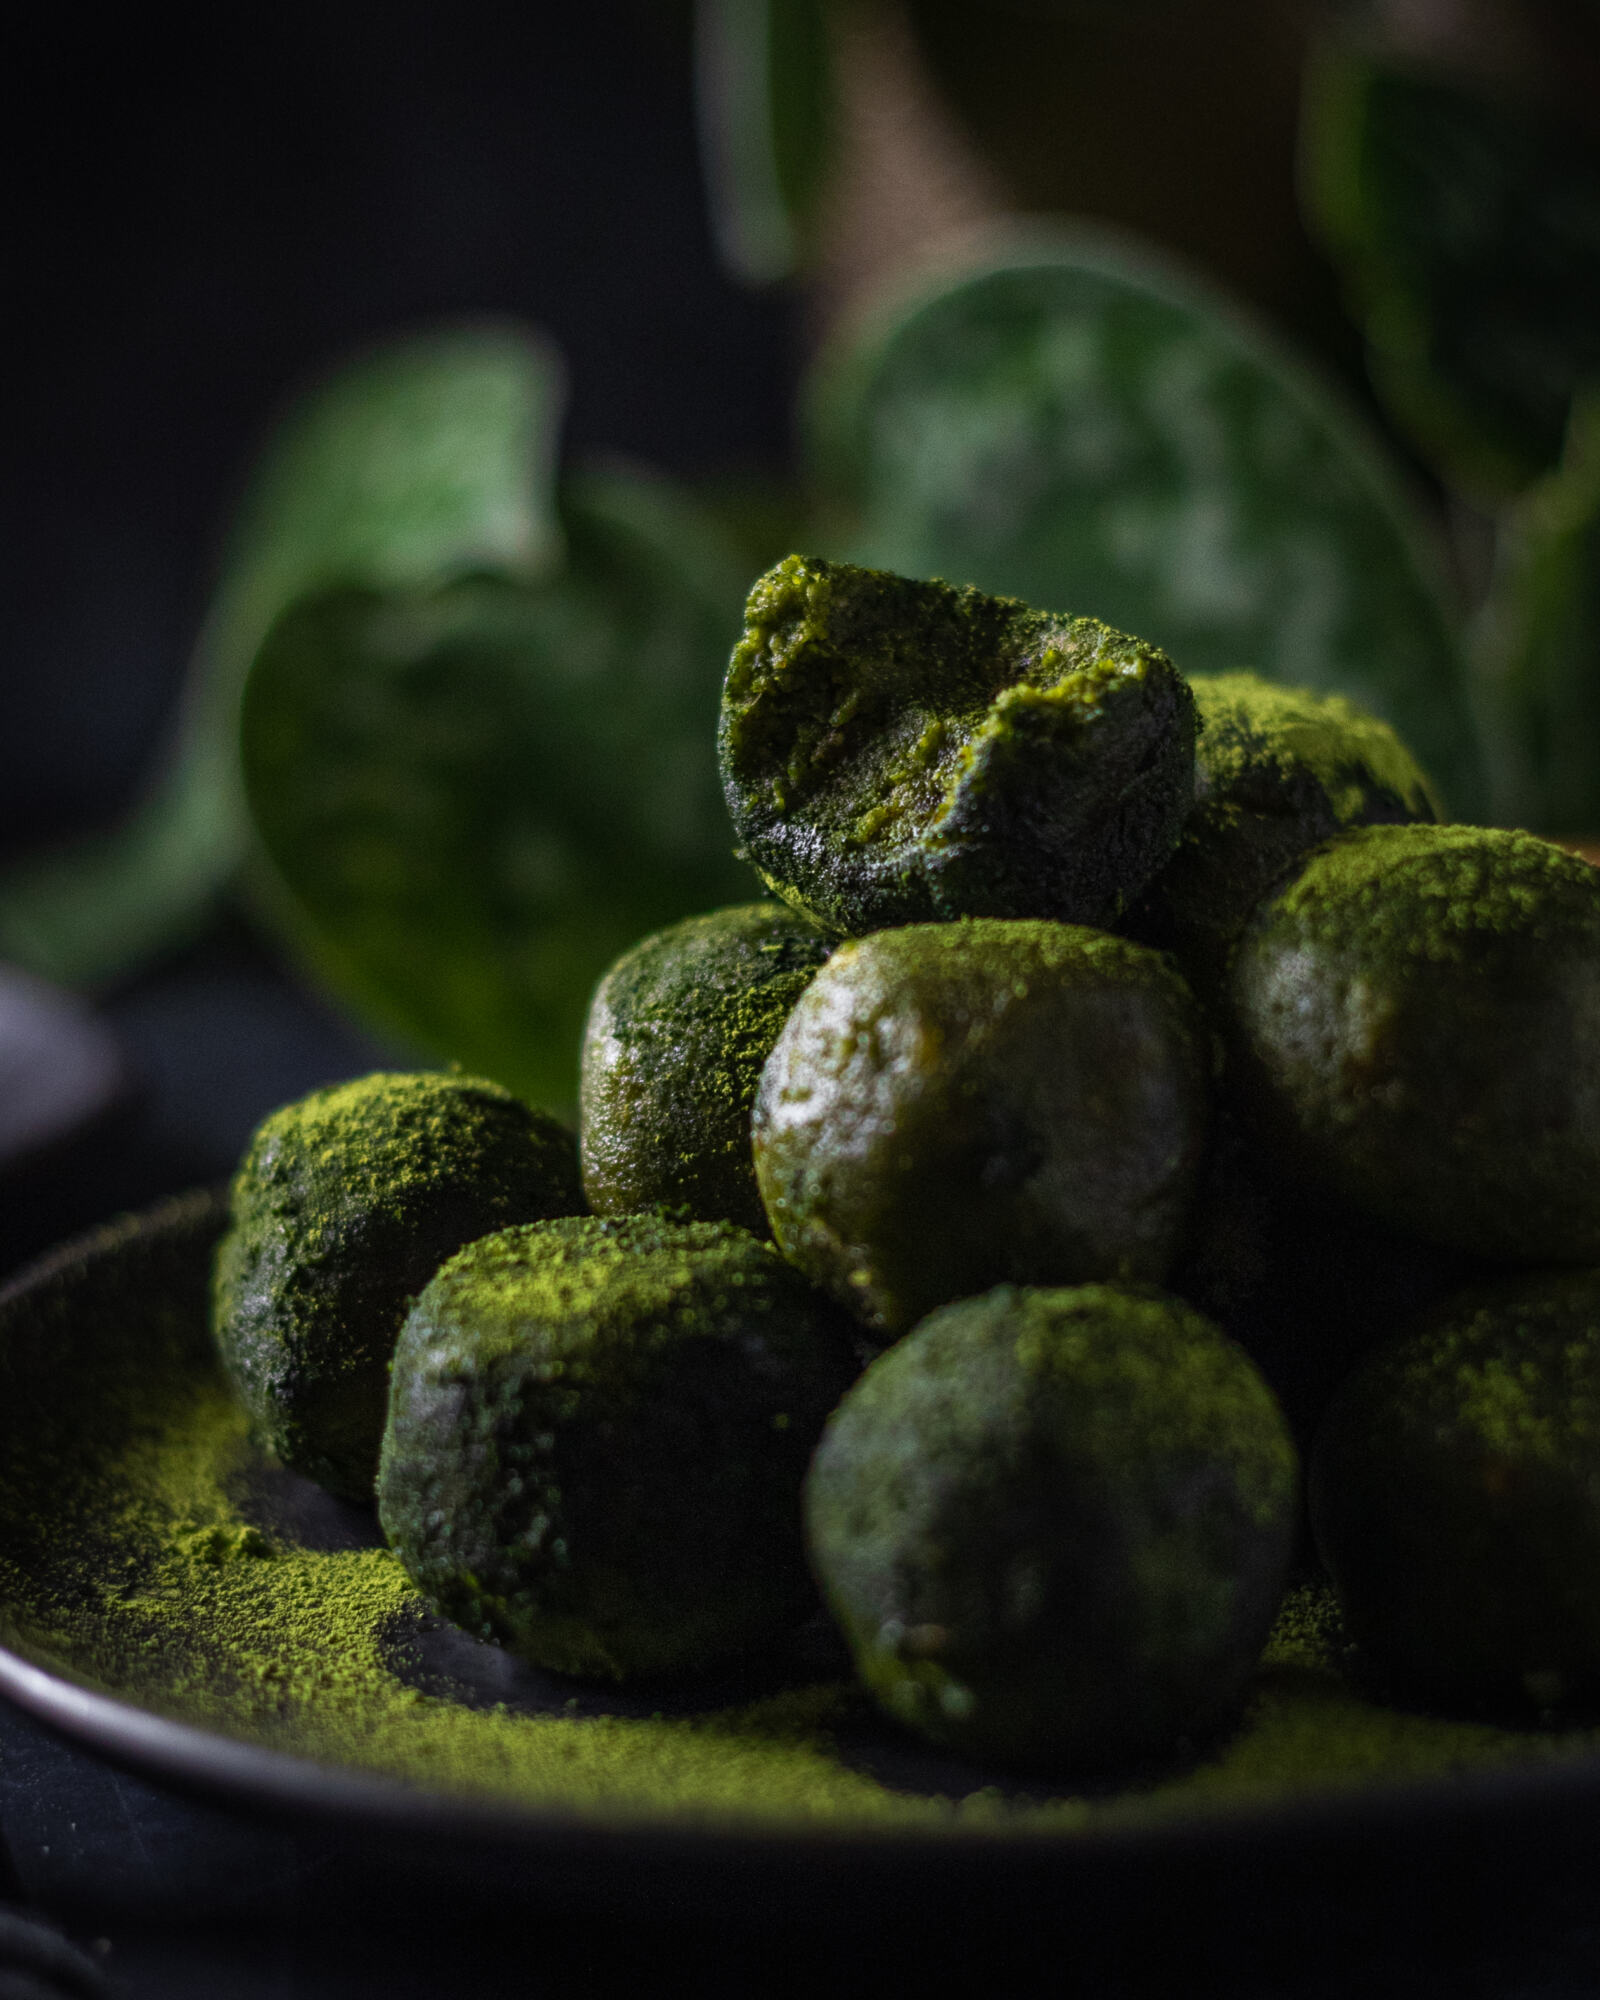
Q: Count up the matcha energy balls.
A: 9